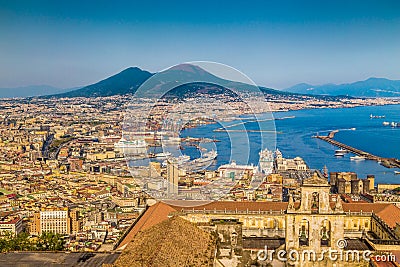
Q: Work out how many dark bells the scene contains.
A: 3